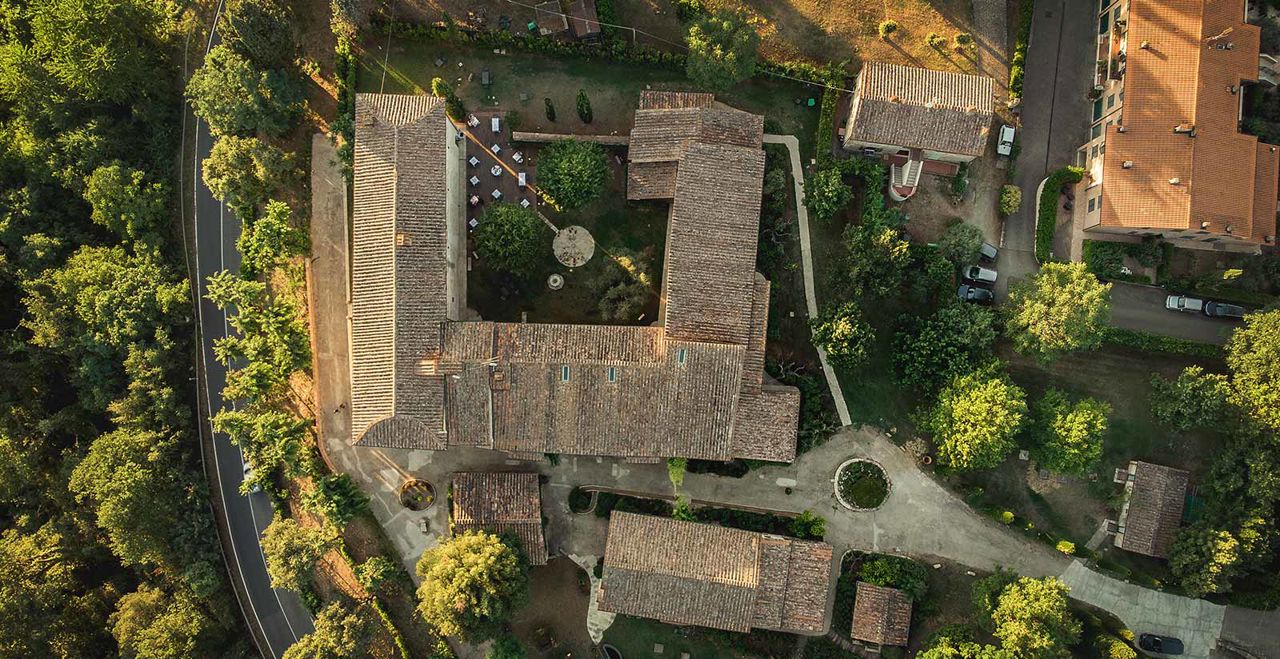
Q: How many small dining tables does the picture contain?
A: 12